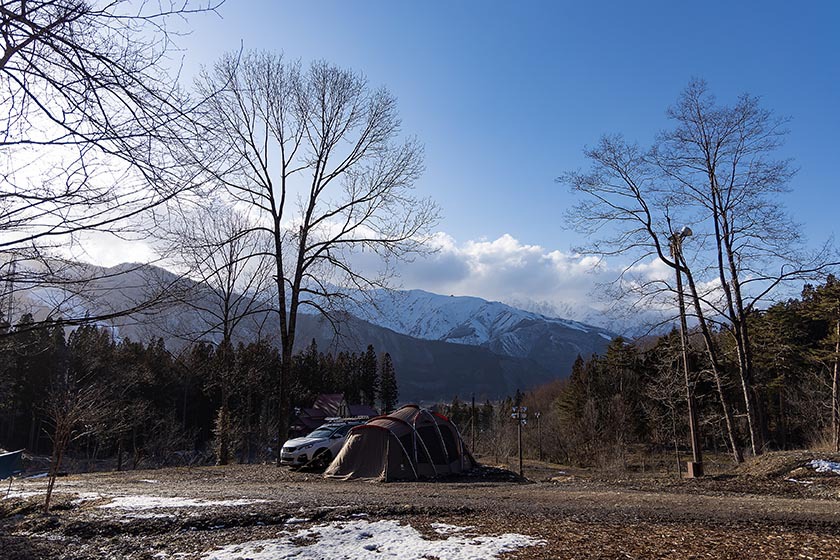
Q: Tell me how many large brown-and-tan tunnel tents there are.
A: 1